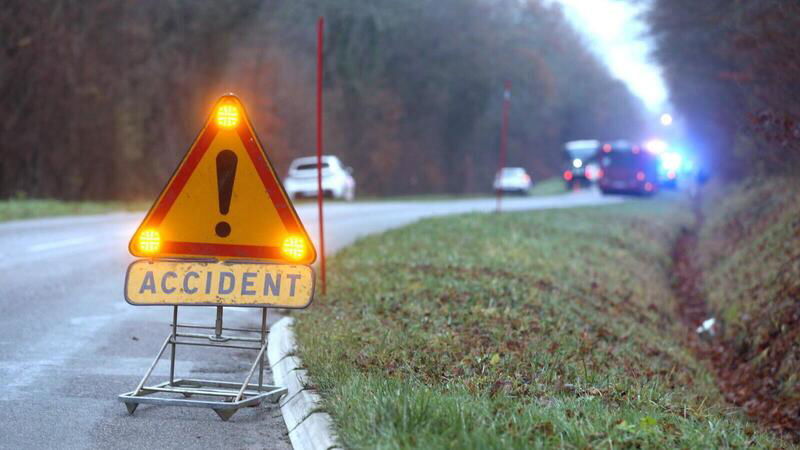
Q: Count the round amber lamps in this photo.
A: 3